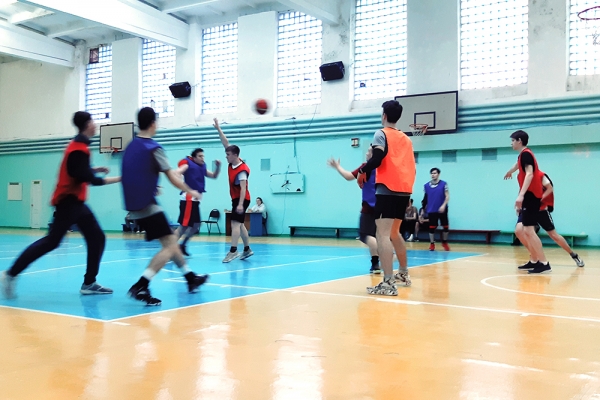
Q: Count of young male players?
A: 9